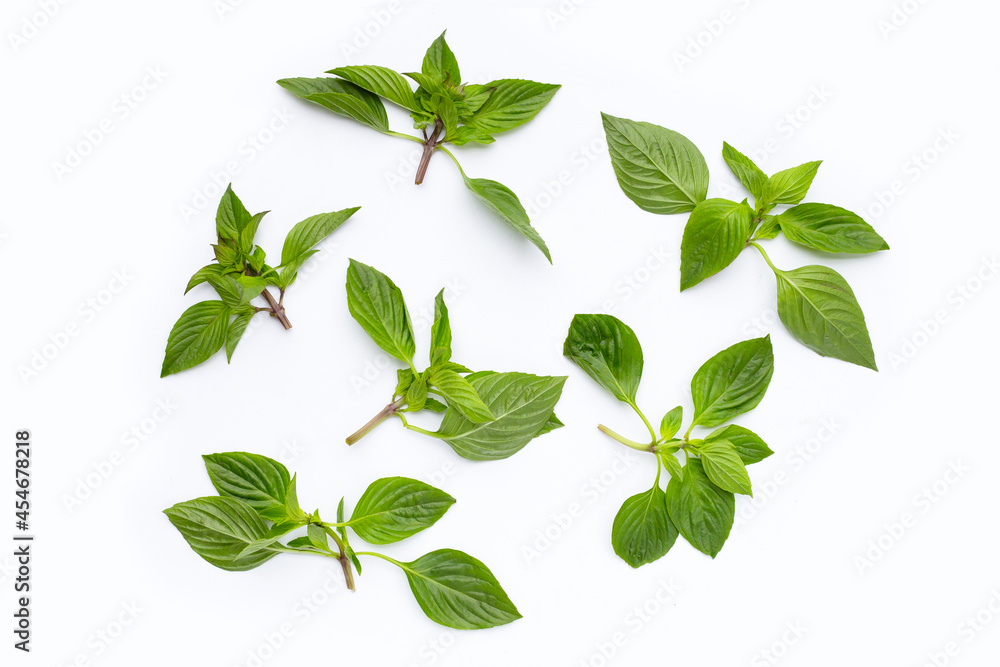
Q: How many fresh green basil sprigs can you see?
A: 6